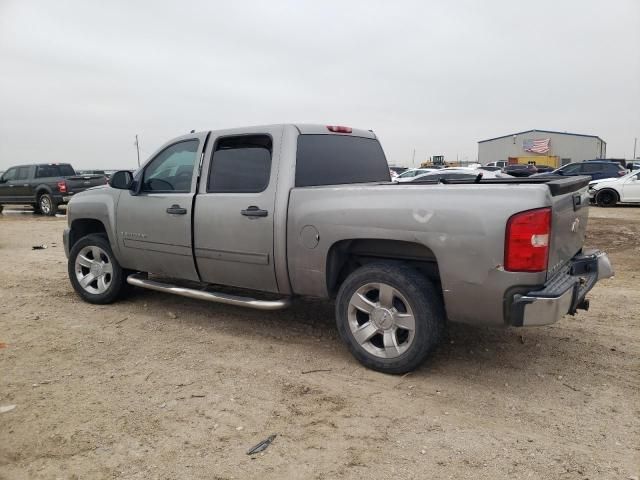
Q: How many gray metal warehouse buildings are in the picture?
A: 1